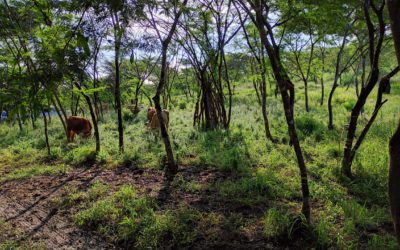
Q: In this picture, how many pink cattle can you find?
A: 0